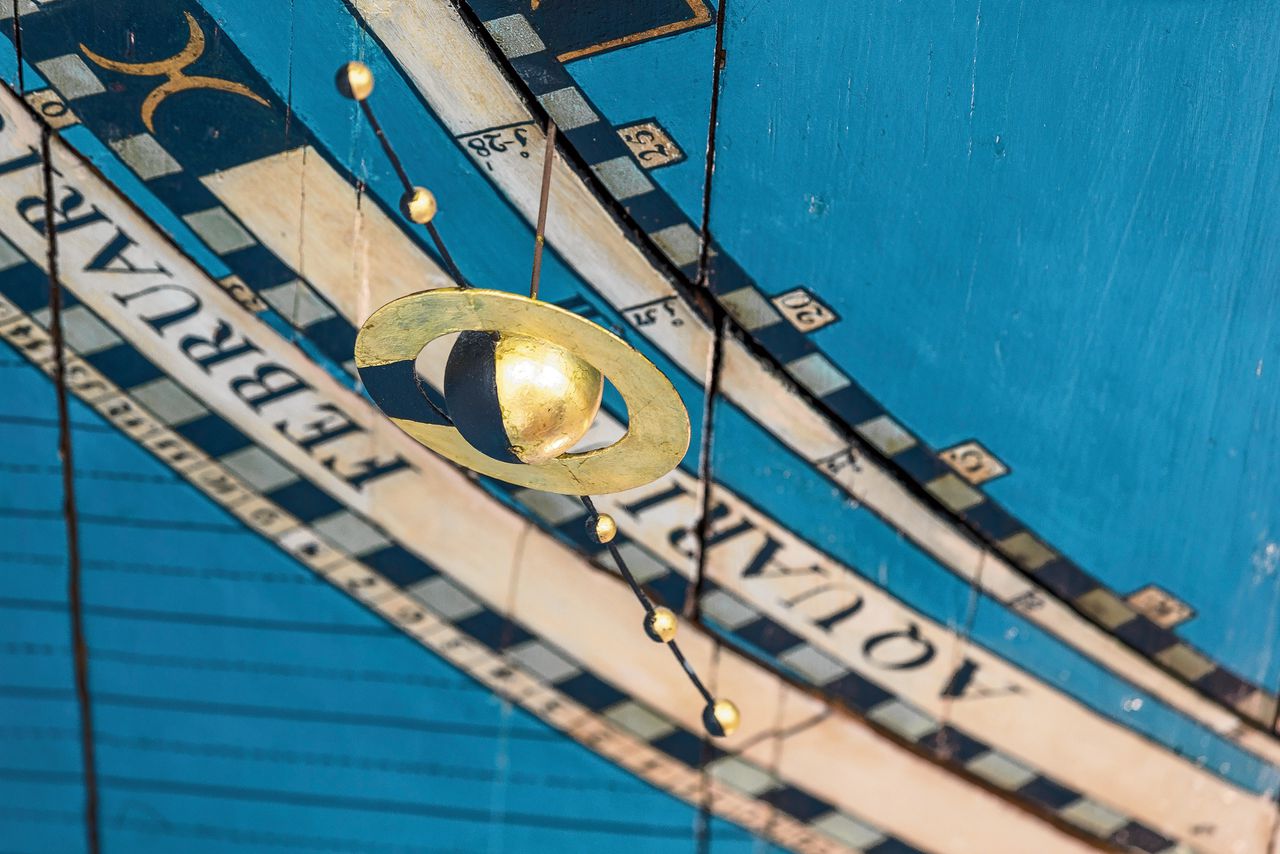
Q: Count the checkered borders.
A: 3